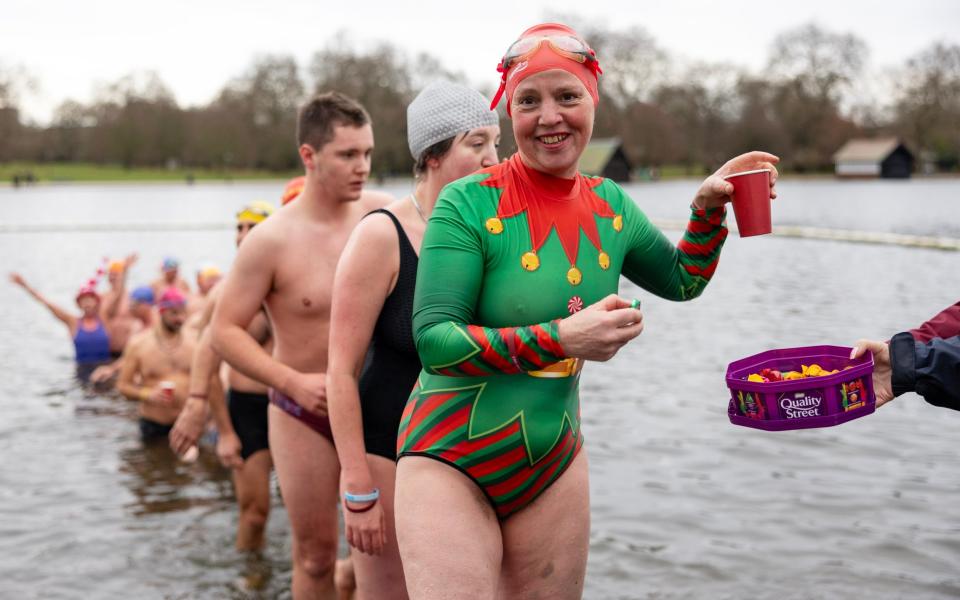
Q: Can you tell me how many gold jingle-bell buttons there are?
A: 5